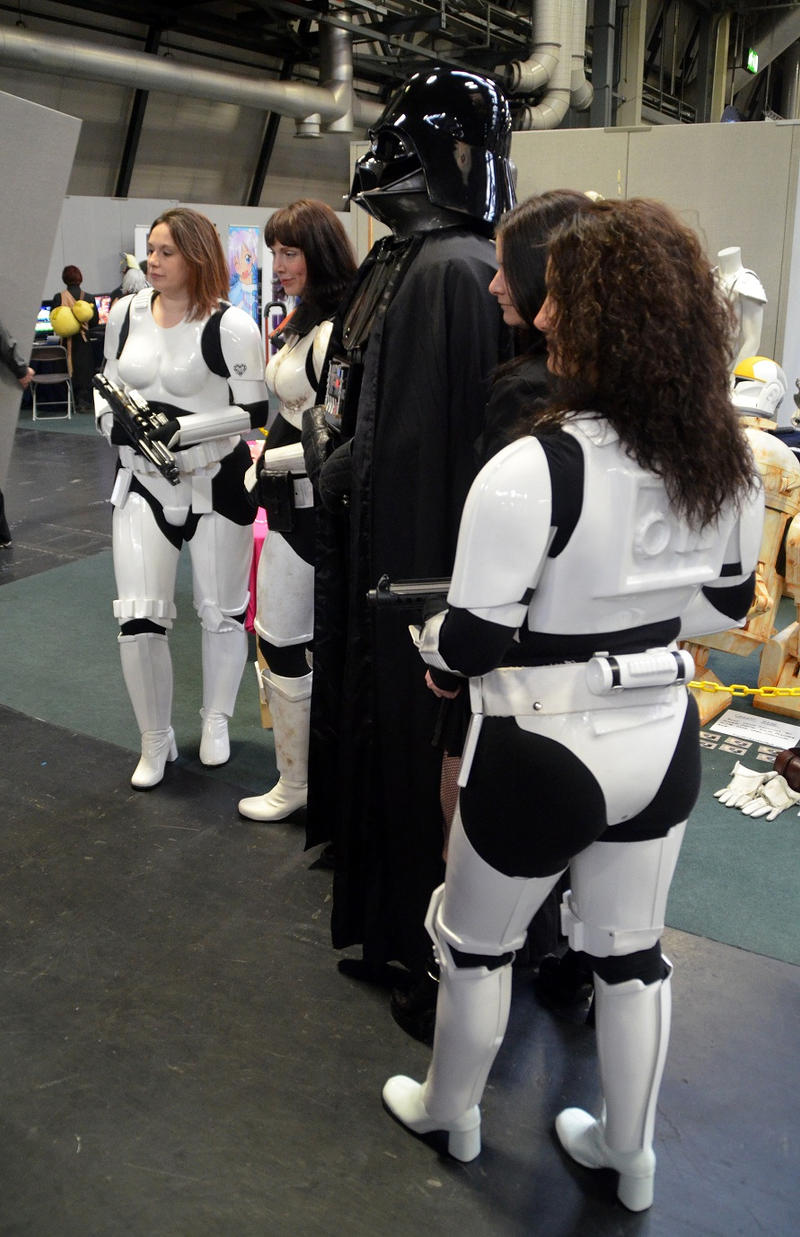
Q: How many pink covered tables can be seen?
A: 1